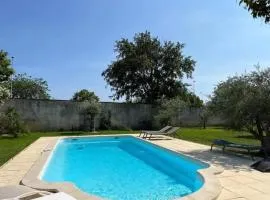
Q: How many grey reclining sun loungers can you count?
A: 2